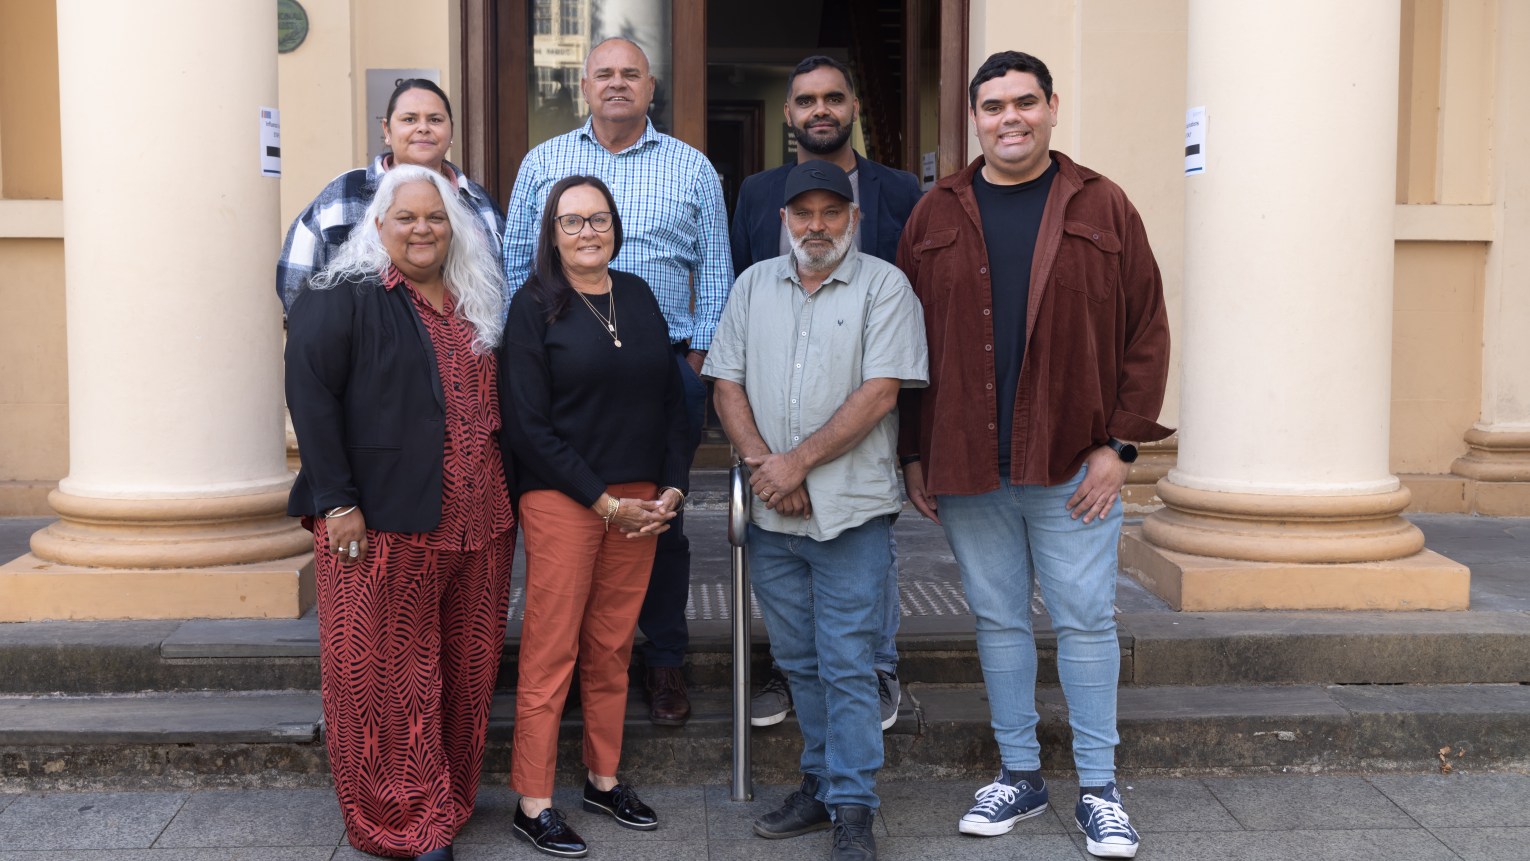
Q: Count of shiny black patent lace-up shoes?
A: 2